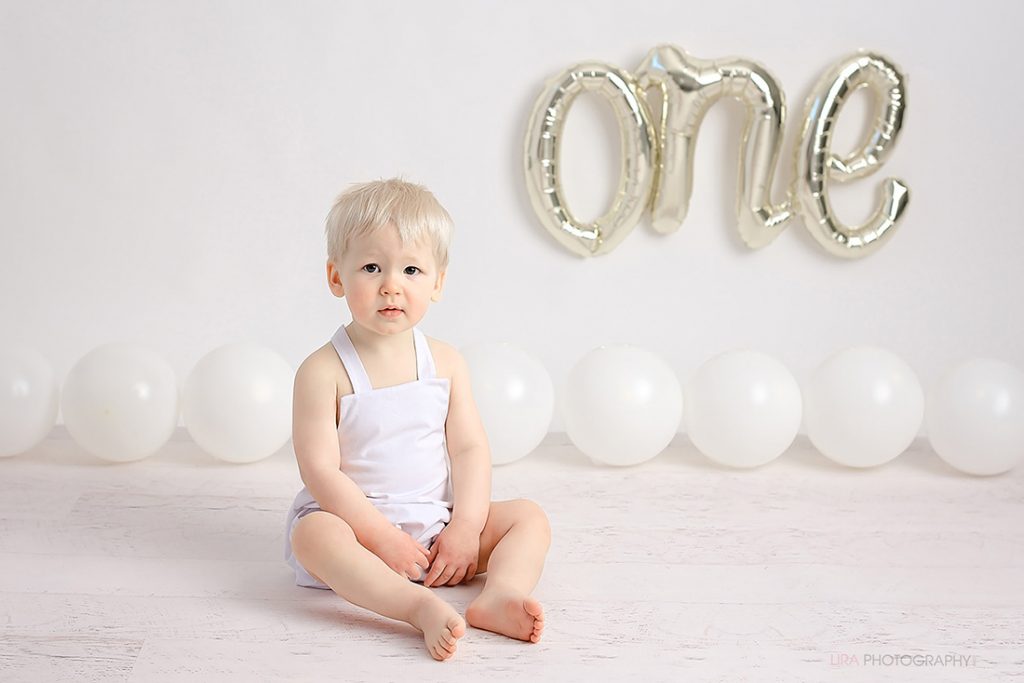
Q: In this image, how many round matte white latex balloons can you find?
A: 8